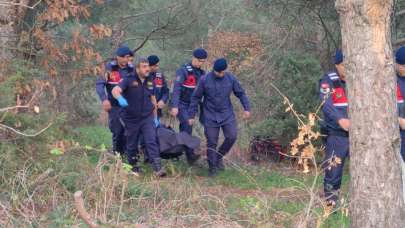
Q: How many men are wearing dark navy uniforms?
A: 7